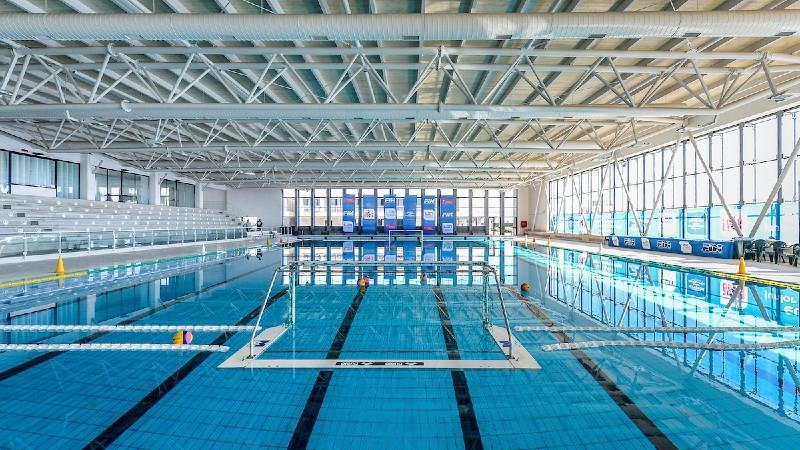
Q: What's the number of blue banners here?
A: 6